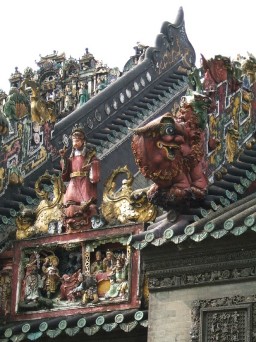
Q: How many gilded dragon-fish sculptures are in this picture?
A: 2